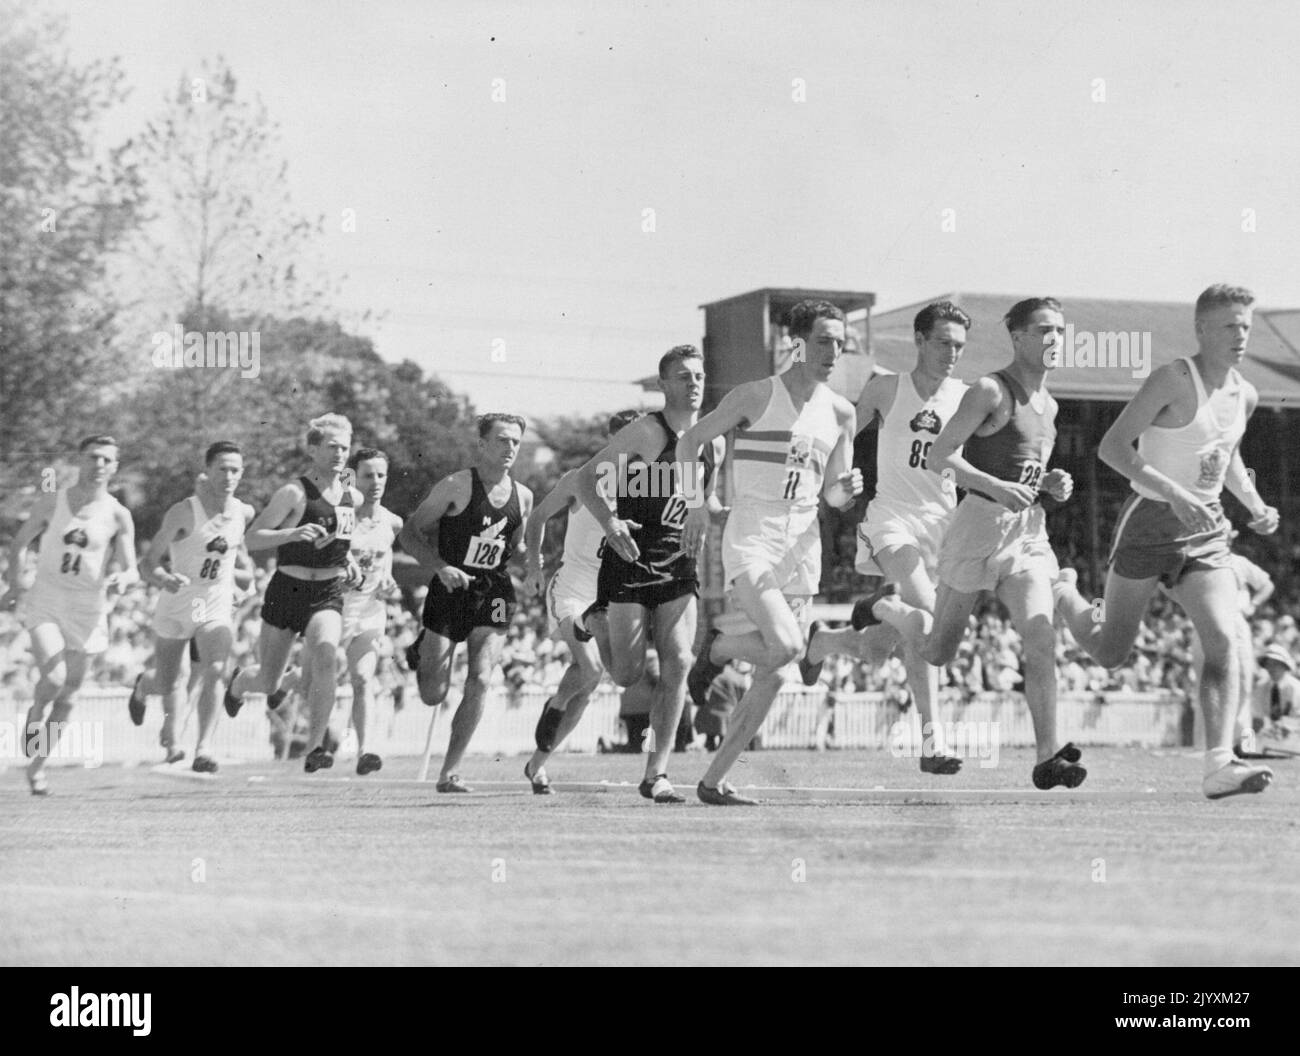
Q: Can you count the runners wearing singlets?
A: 11